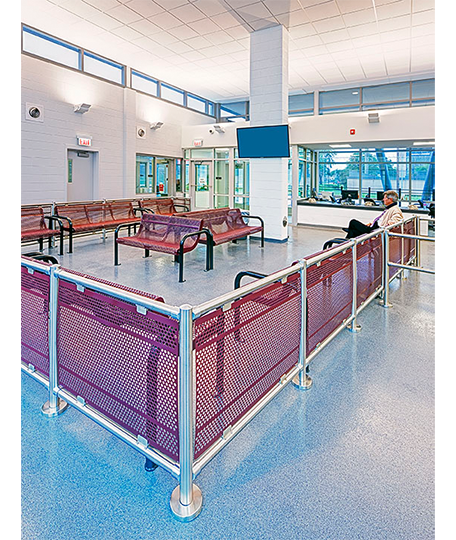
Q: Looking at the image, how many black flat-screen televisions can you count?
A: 1